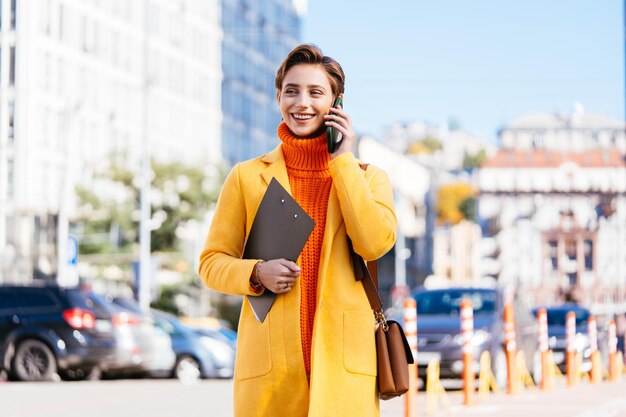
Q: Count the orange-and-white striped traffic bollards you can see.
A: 7